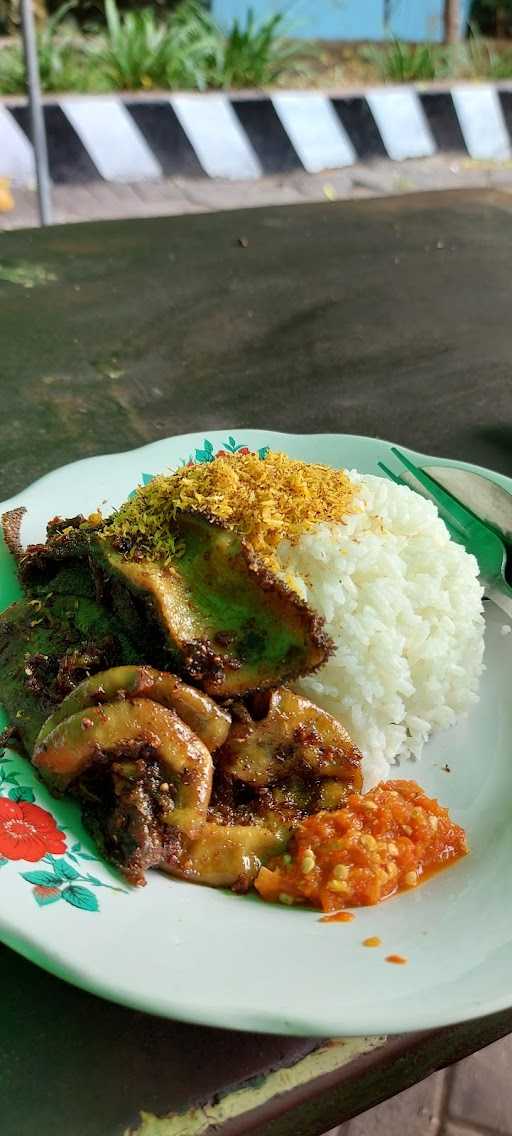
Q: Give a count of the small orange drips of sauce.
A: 3